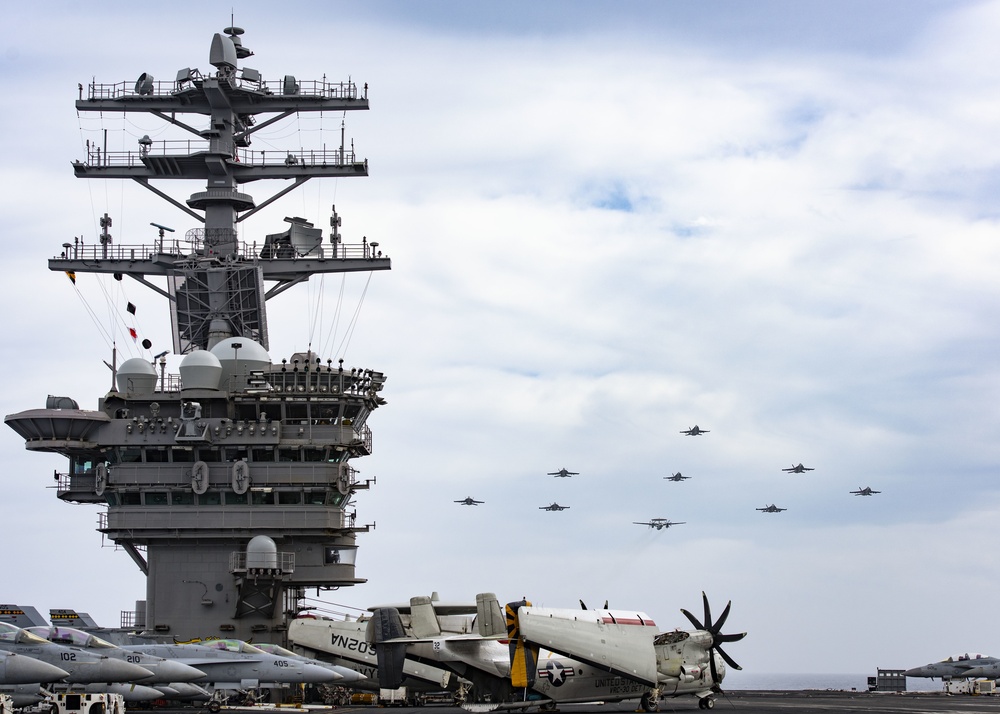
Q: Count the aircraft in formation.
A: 9